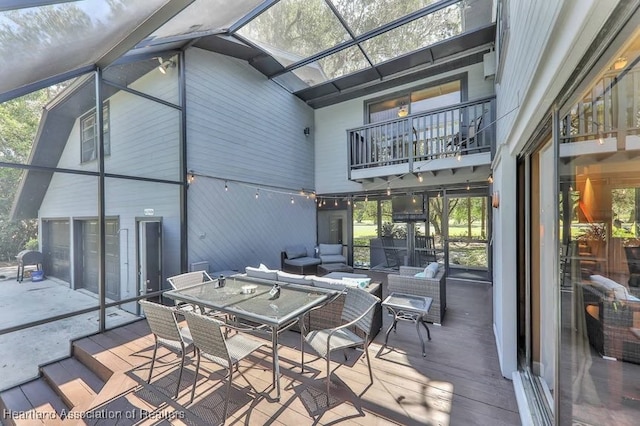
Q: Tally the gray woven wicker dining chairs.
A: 4